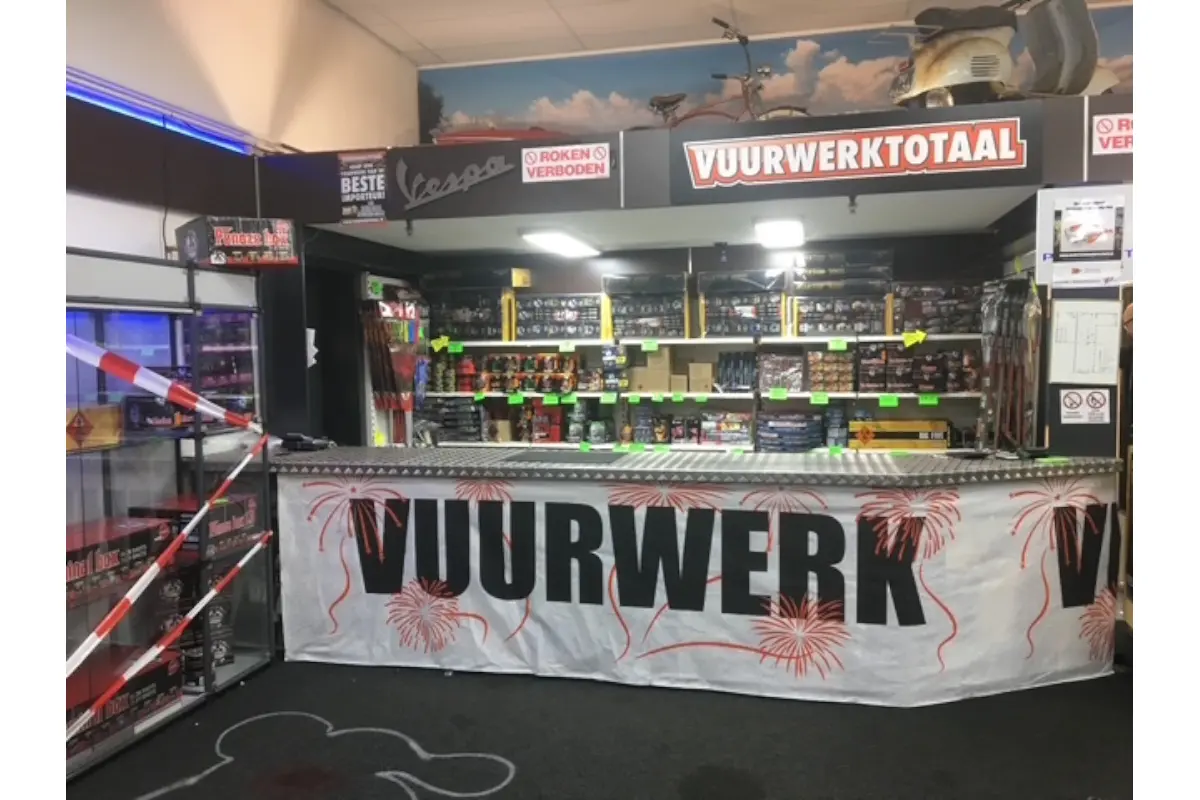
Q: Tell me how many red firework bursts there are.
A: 9